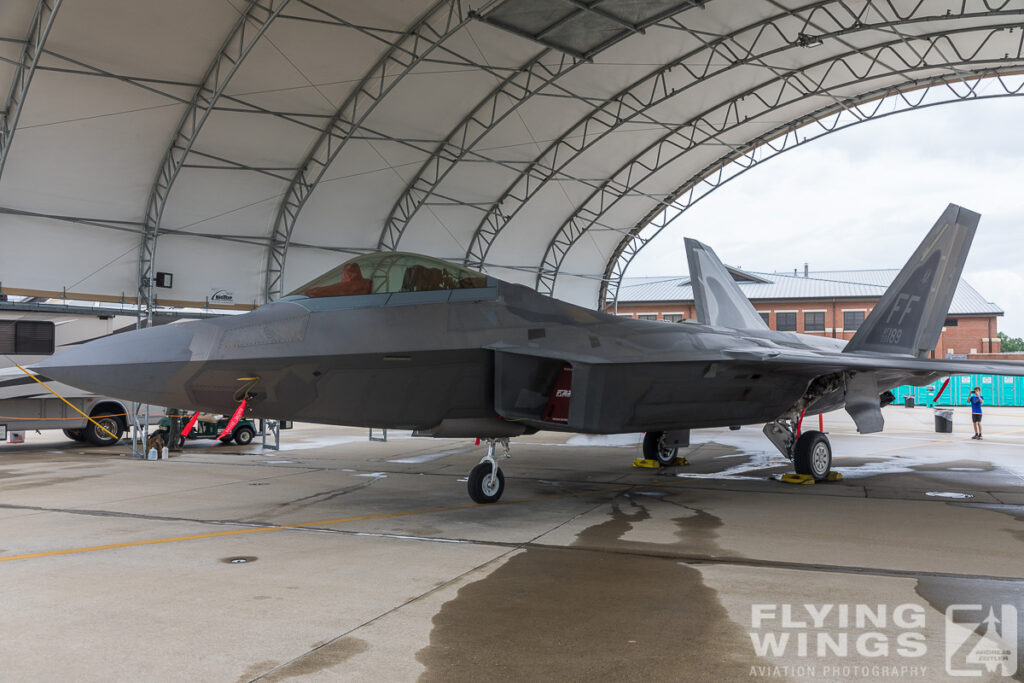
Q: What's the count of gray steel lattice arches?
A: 7